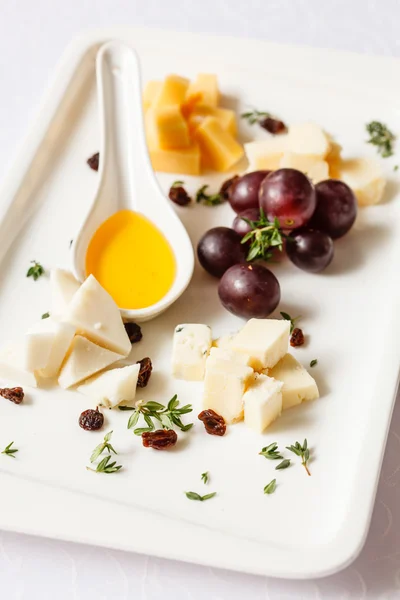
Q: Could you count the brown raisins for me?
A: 11